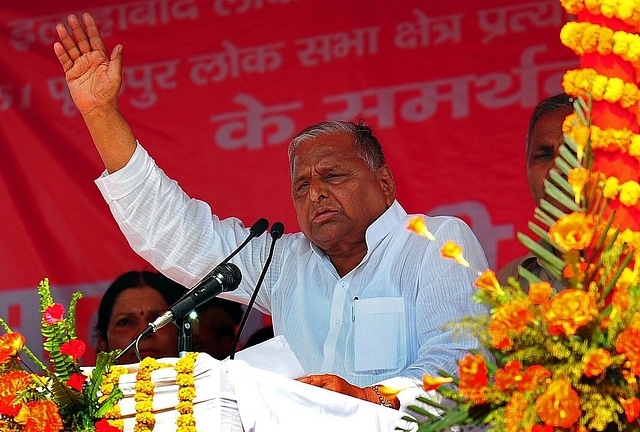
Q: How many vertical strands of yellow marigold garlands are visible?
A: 3